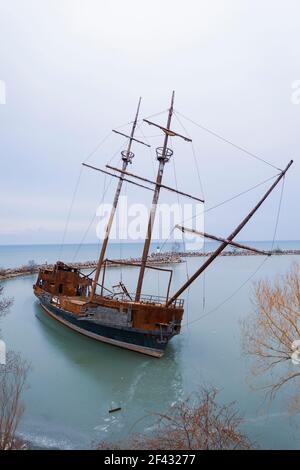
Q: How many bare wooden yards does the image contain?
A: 5